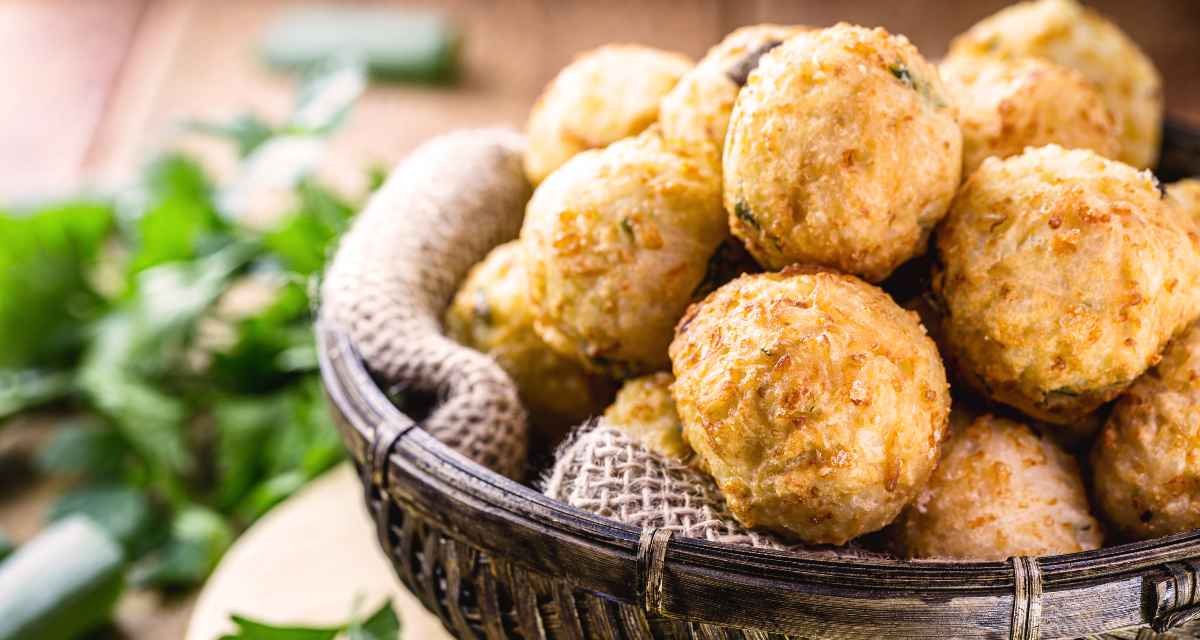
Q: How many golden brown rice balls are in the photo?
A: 13